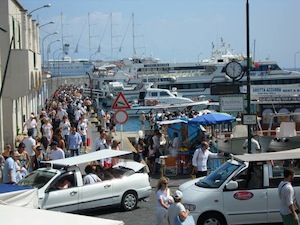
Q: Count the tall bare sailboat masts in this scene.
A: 4